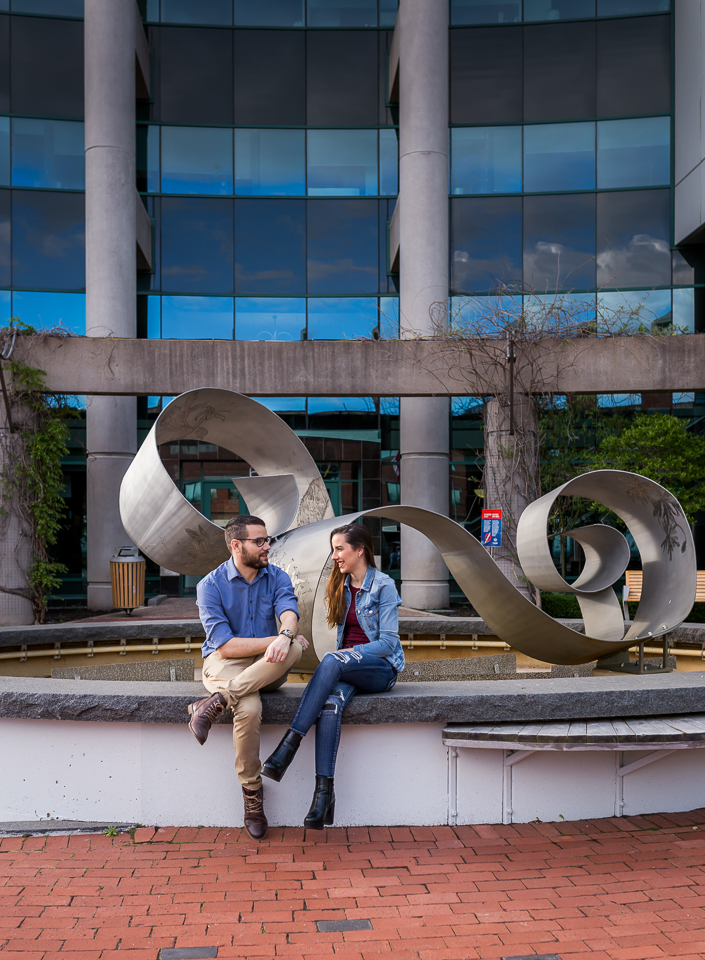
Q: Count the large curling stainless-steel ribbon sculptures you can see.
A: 1